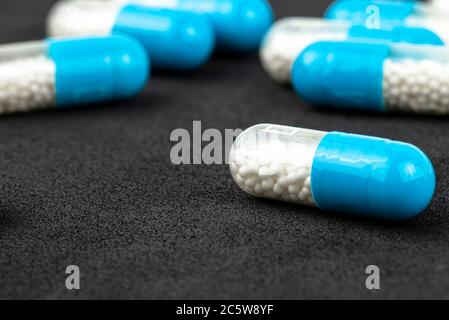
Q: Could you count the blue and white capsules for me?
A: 7